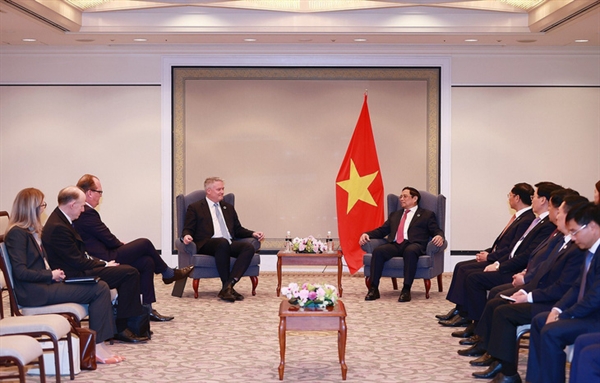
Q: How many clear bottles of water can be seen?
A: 2